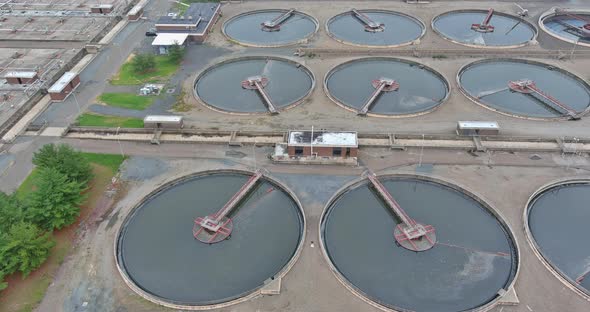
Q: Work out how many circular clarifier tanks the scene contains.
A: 10